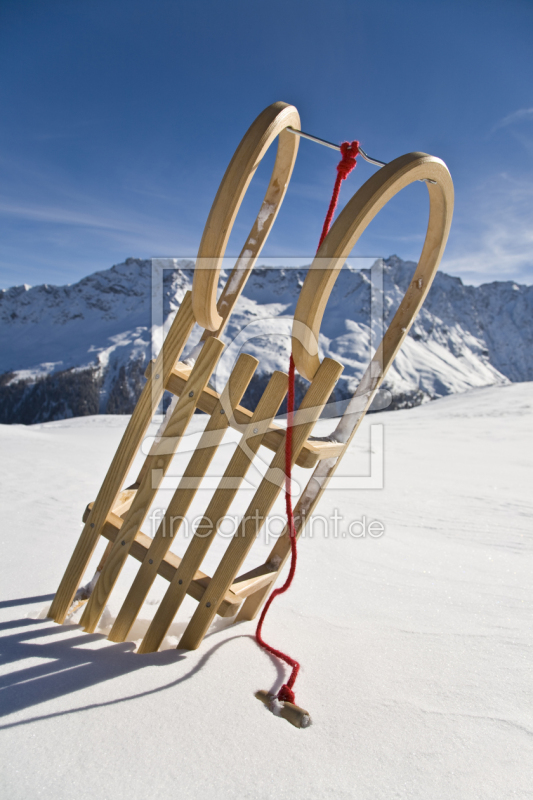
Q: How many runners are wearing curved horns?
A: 2